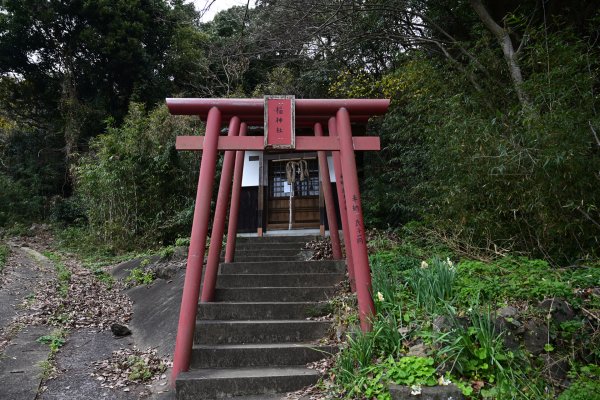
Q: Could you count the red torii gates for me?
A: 3